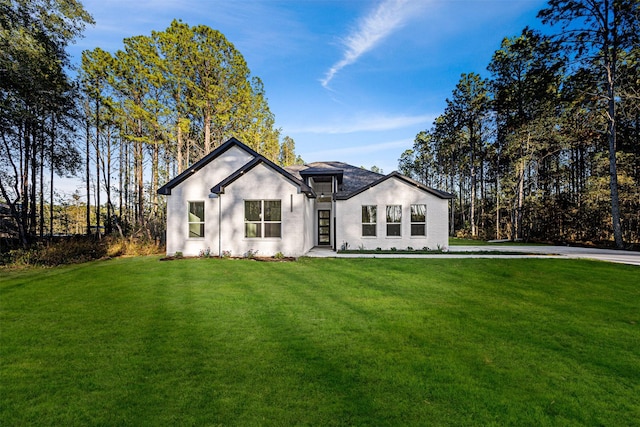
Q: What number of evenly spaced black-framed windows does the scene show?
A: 3